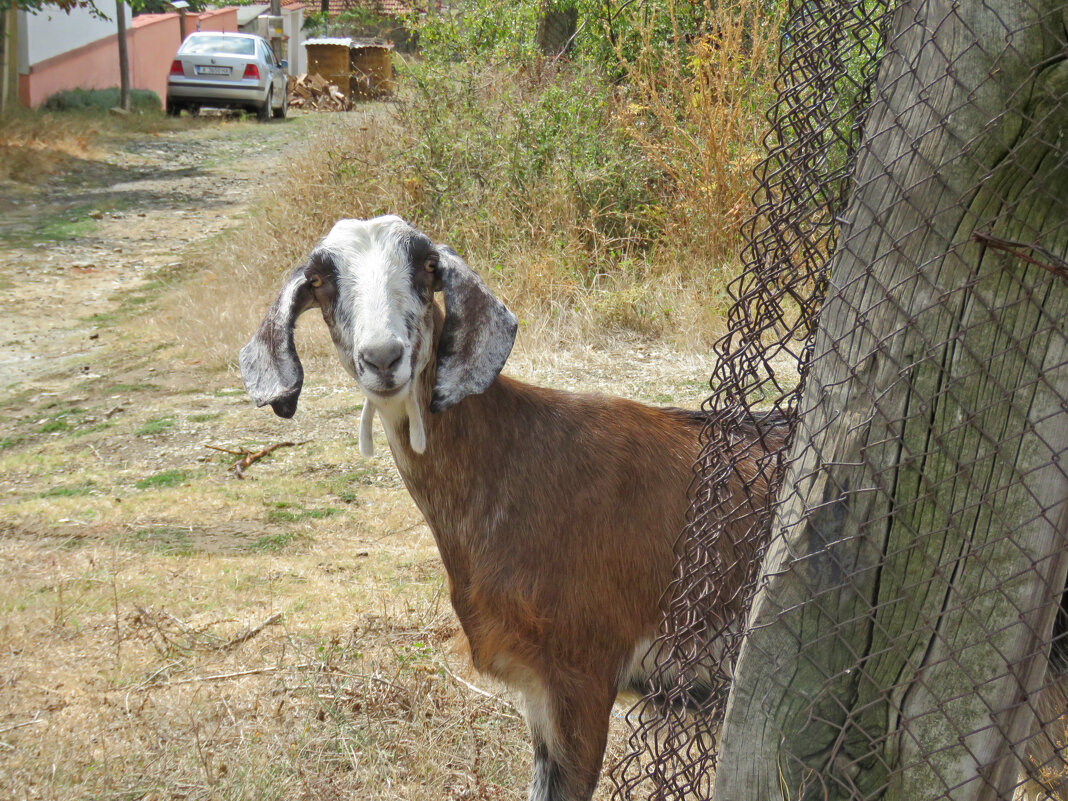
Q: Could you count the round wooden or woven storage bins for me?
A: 2